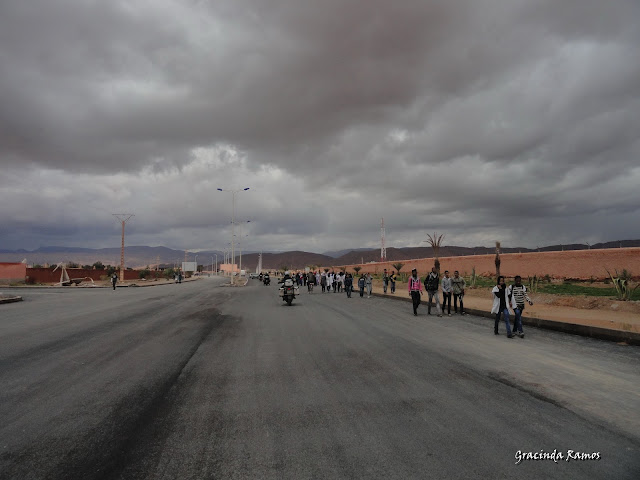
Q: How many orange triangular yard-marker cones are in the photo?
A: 0